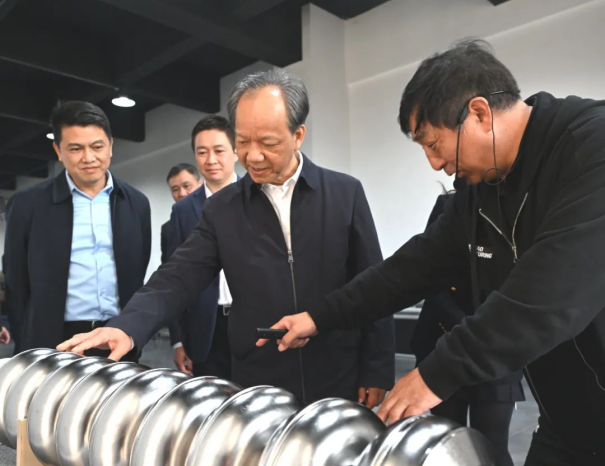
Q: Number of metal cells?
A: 9